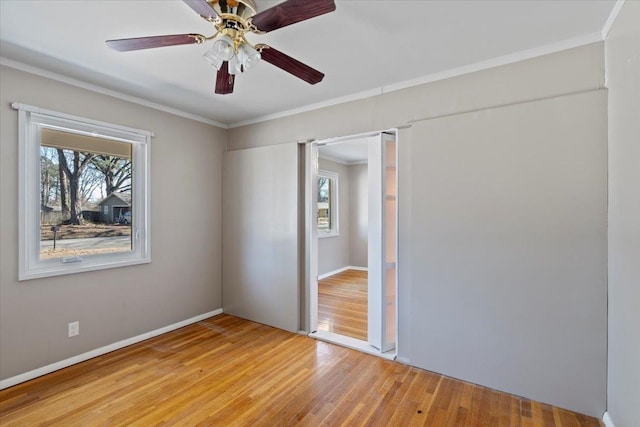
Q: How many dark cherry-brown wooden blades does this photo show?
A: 5